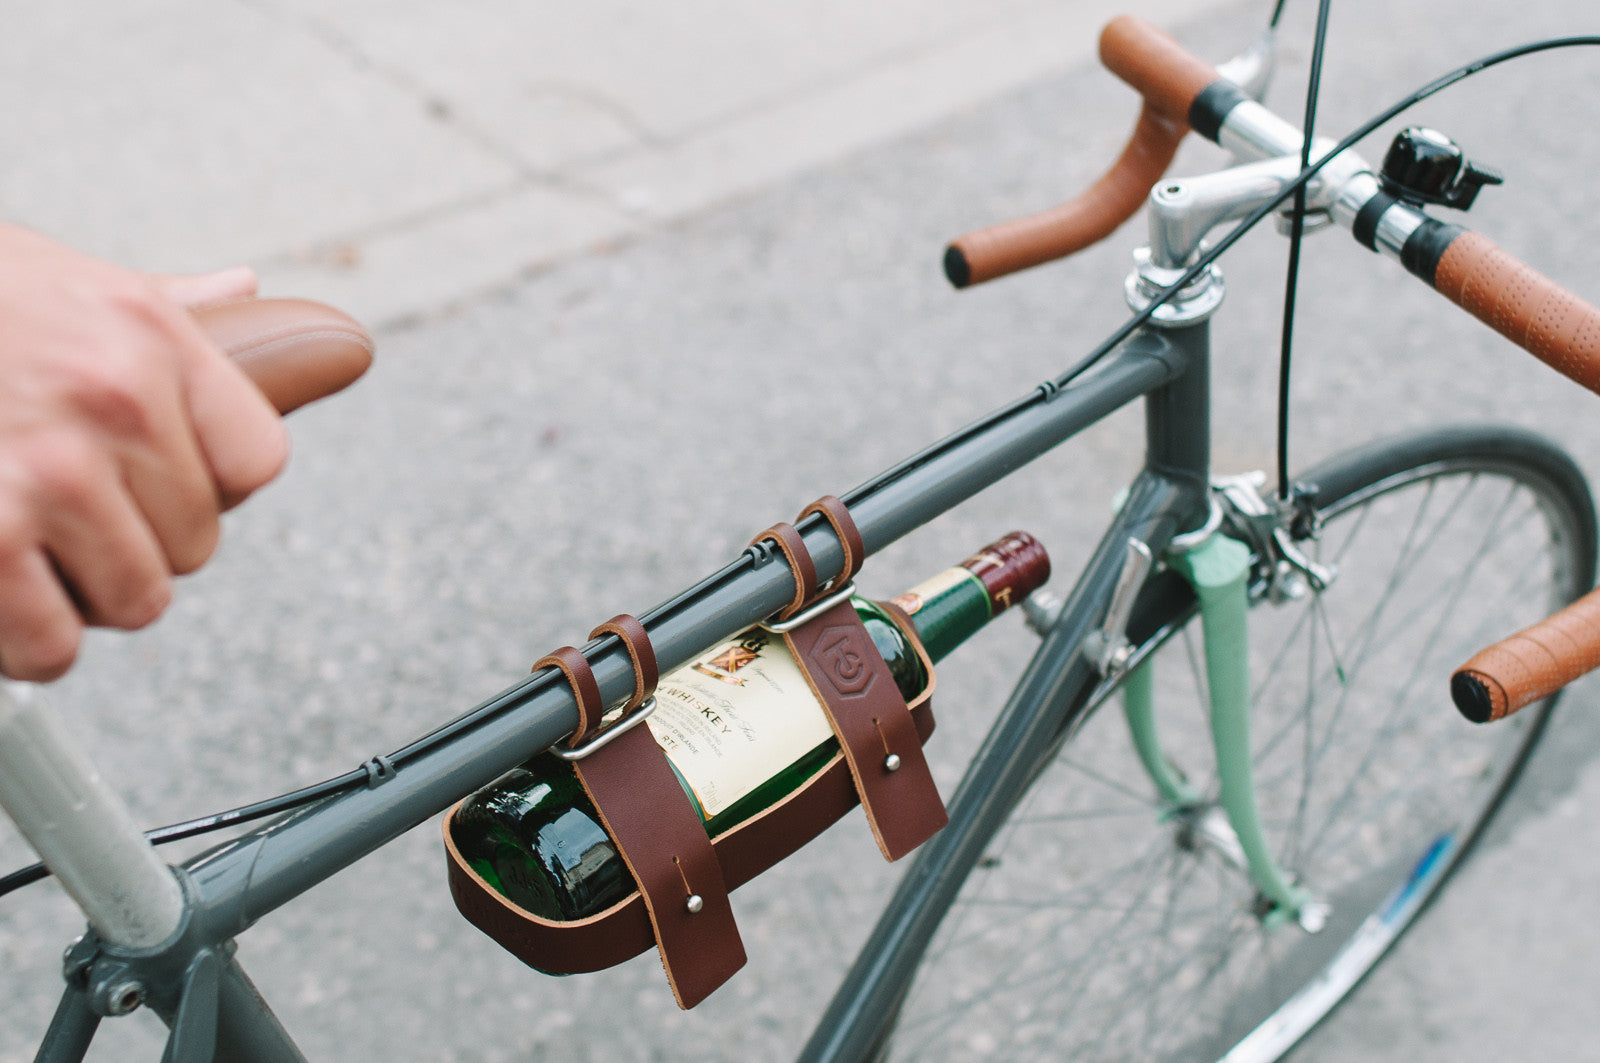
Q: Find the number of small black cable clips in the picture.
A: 3